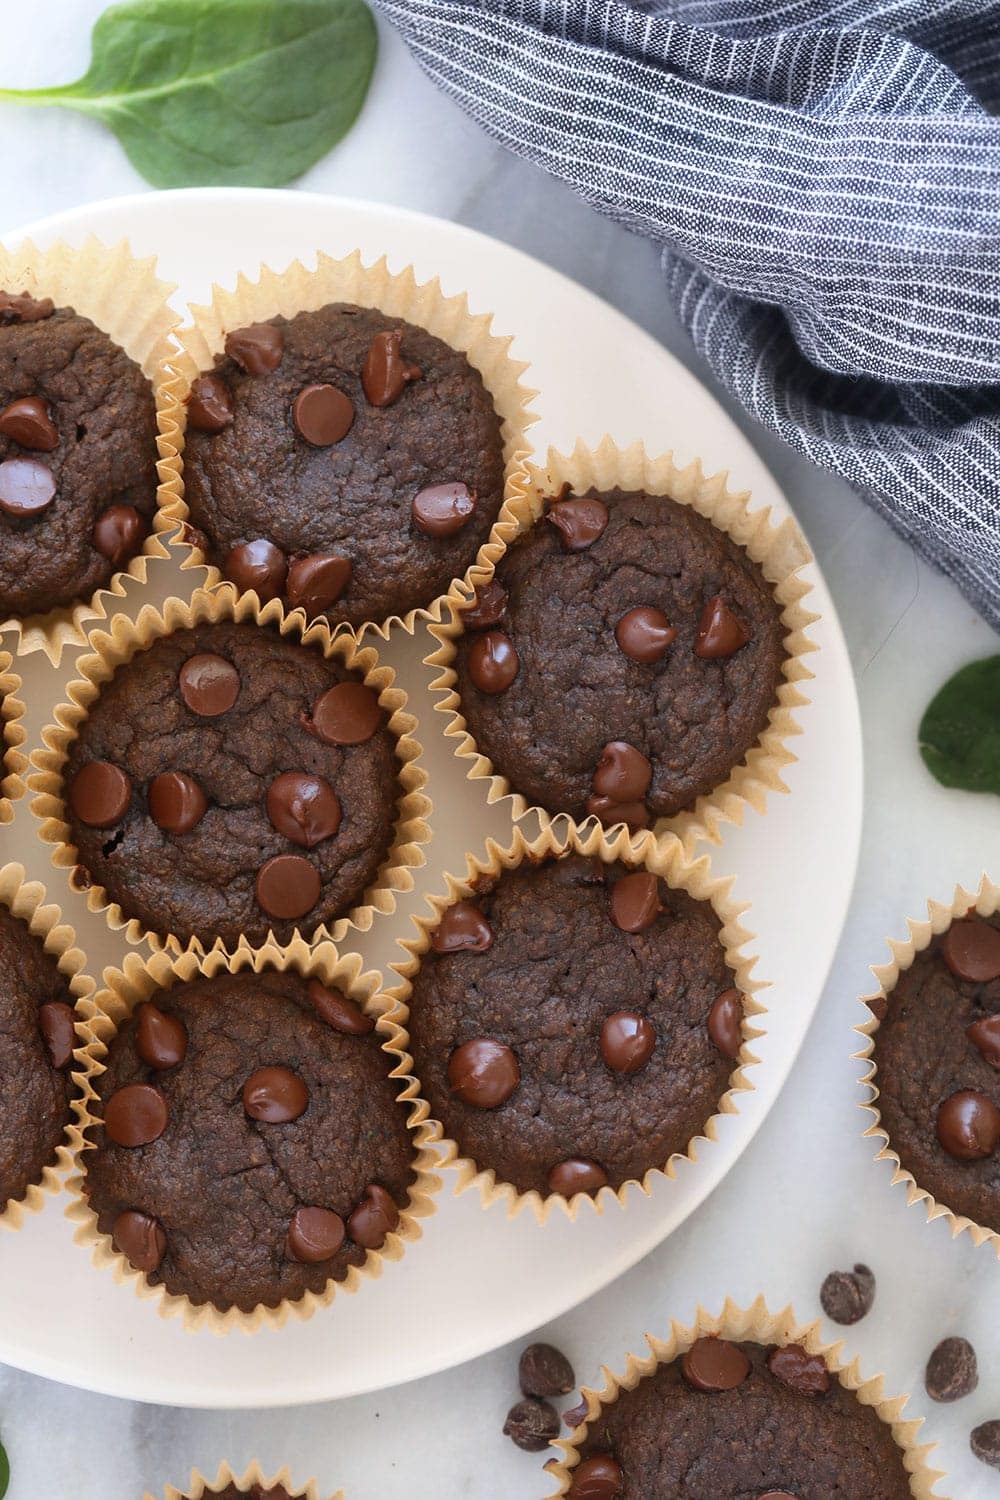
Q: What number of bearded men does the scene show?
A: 0